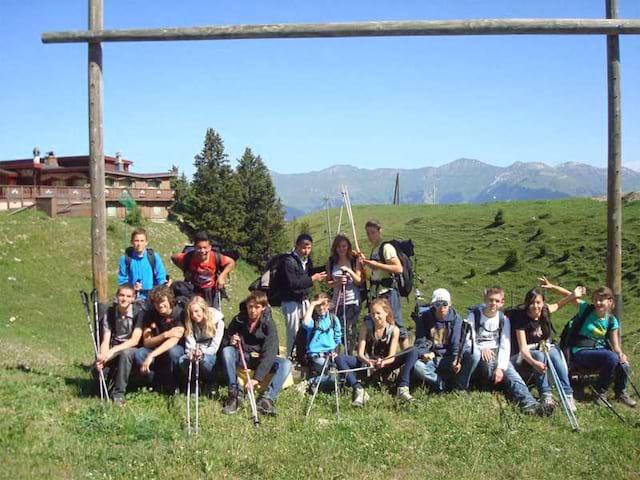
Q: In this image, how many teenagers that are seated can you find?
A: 10